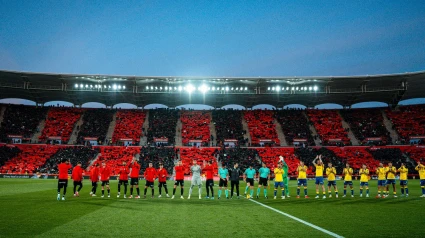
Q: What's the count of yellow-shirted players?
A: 10